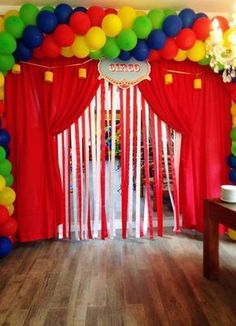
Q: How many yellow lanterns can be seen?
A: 5